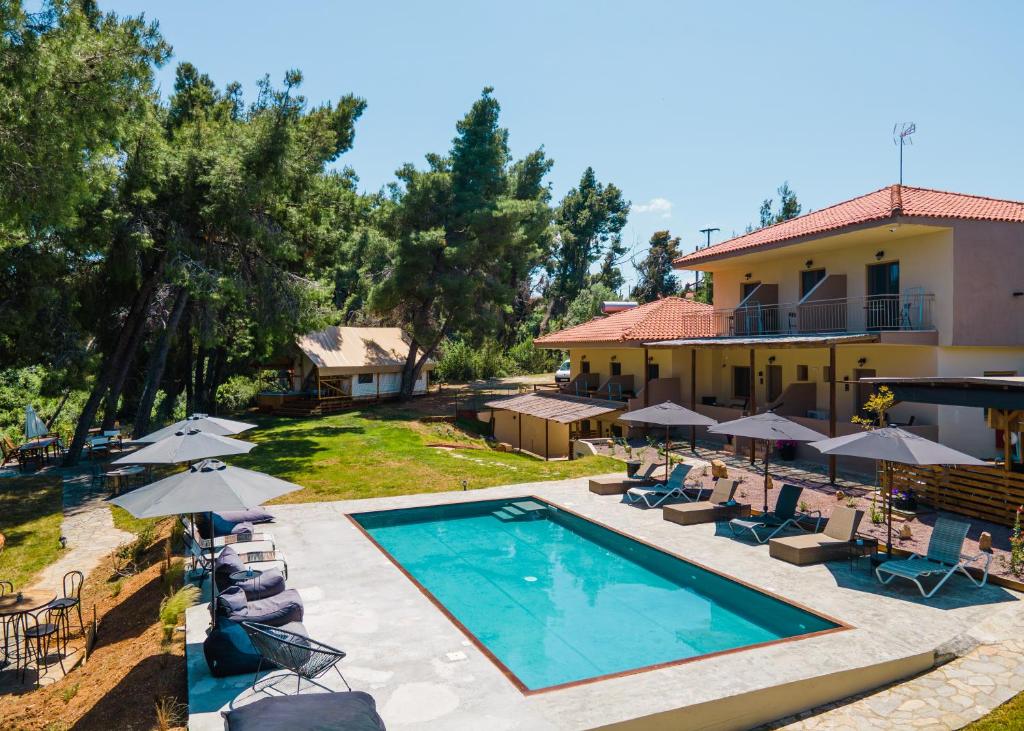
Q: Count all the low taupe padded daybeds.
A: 3